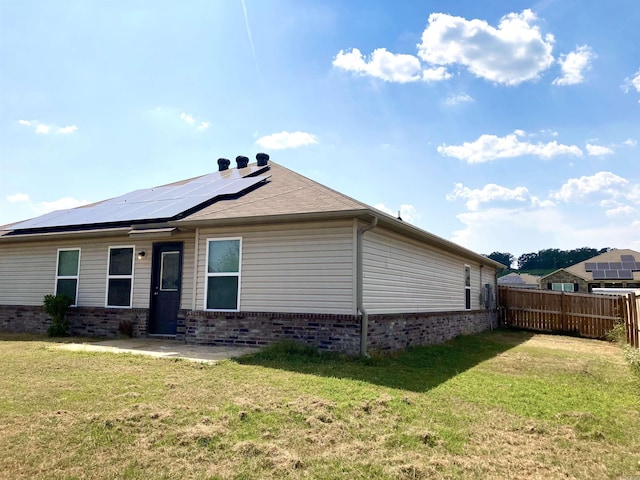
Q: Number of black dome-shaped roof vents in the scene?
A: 3